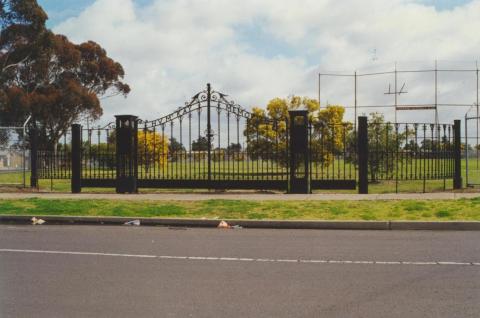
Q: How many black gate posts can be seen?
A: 6